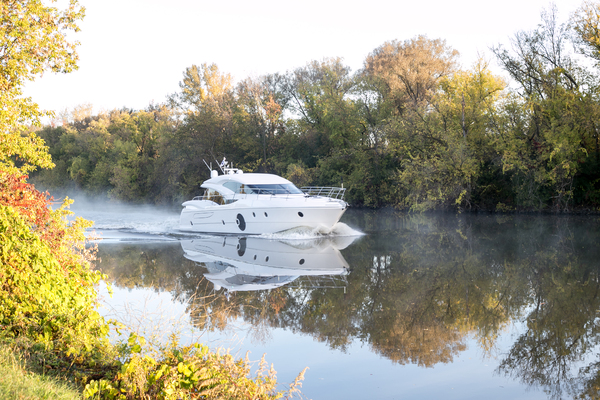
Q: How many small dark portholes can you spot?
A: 5